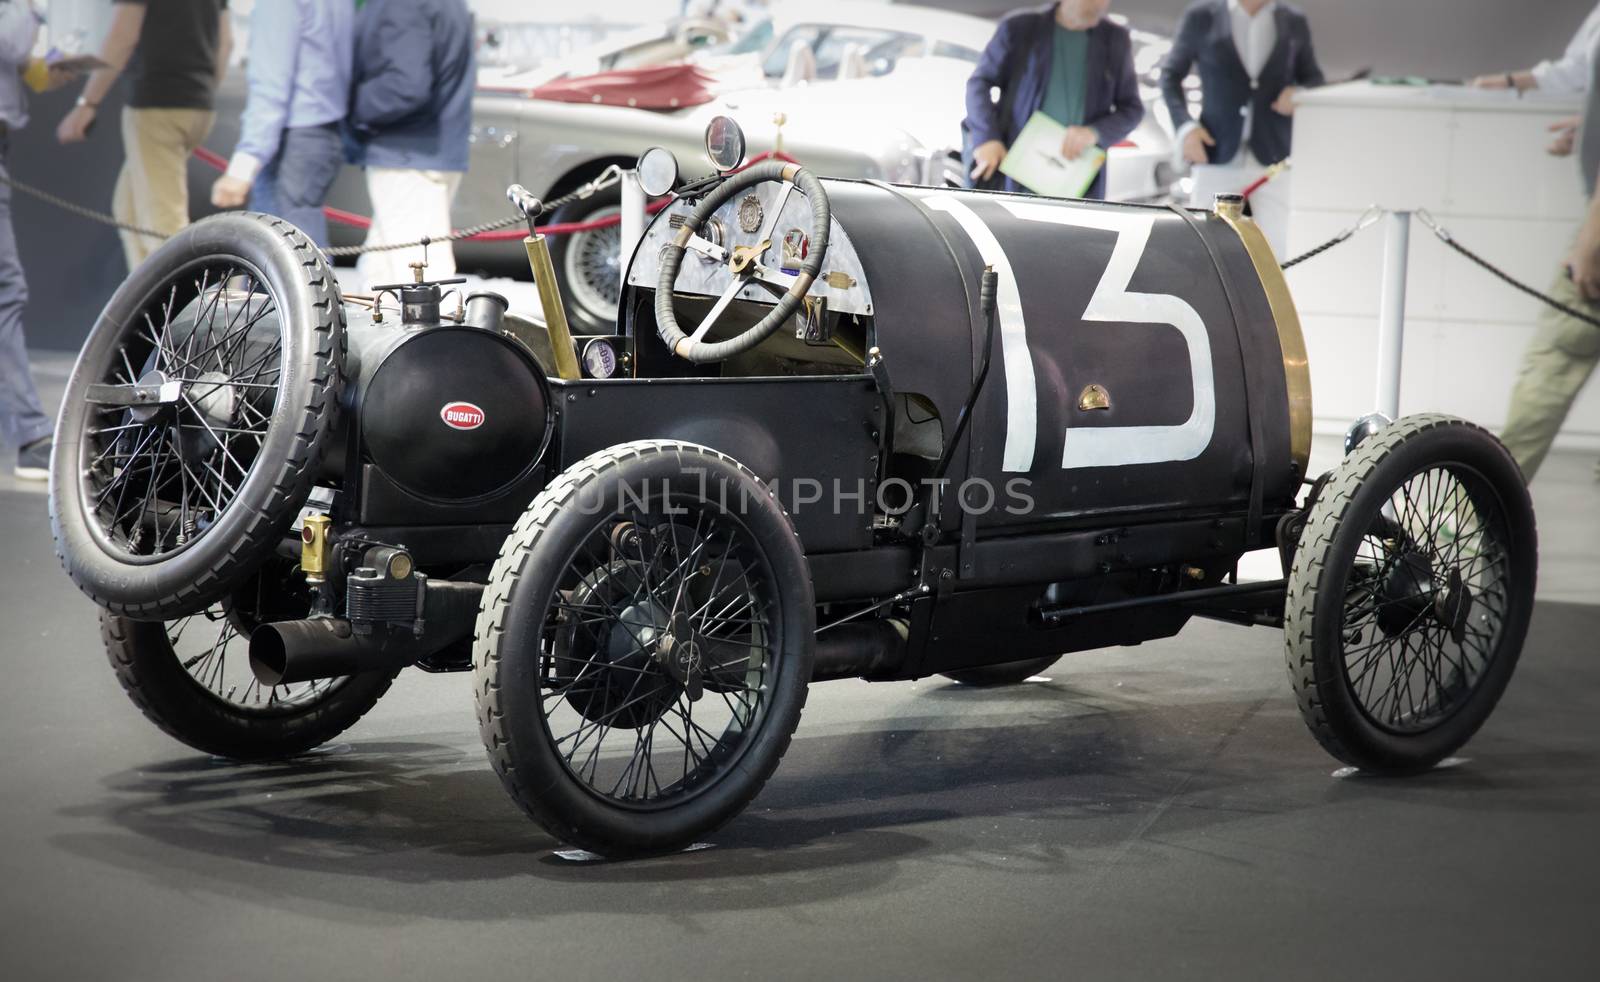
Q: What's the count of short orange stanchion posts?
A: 0